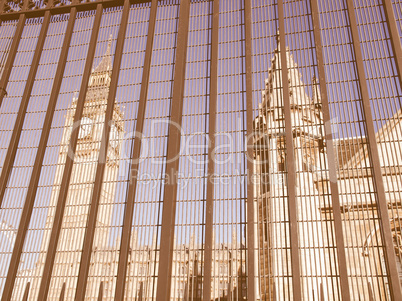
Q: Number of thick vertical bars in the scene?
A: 13